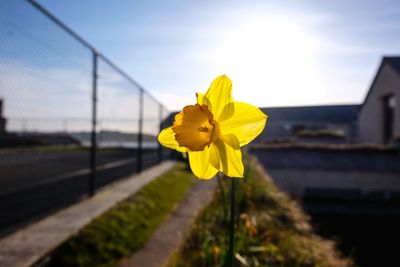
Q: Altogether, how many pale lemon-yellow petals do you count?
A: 6